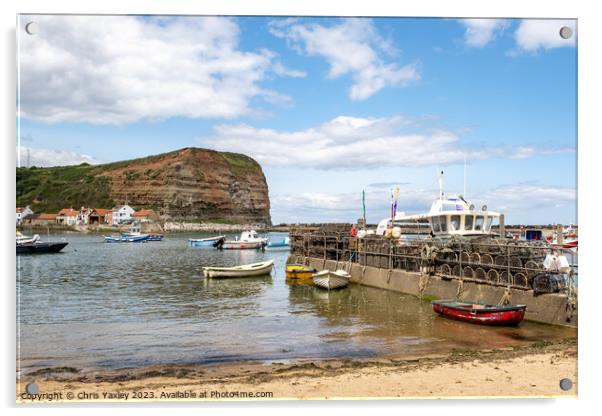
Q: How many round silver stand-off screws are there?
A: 4